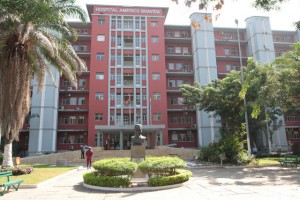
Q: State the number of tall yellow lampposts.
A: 0